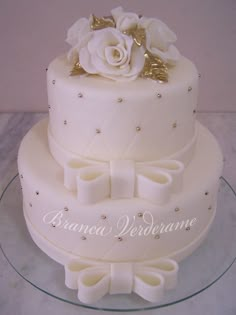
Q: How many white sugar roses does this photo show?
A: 4